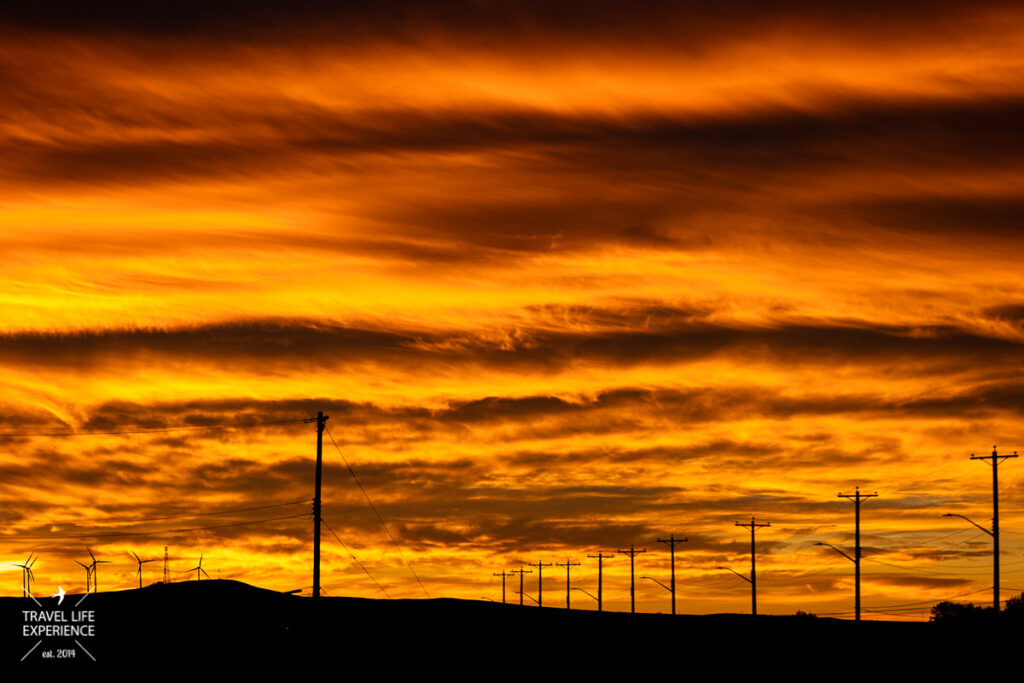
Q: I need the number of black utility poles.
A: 11